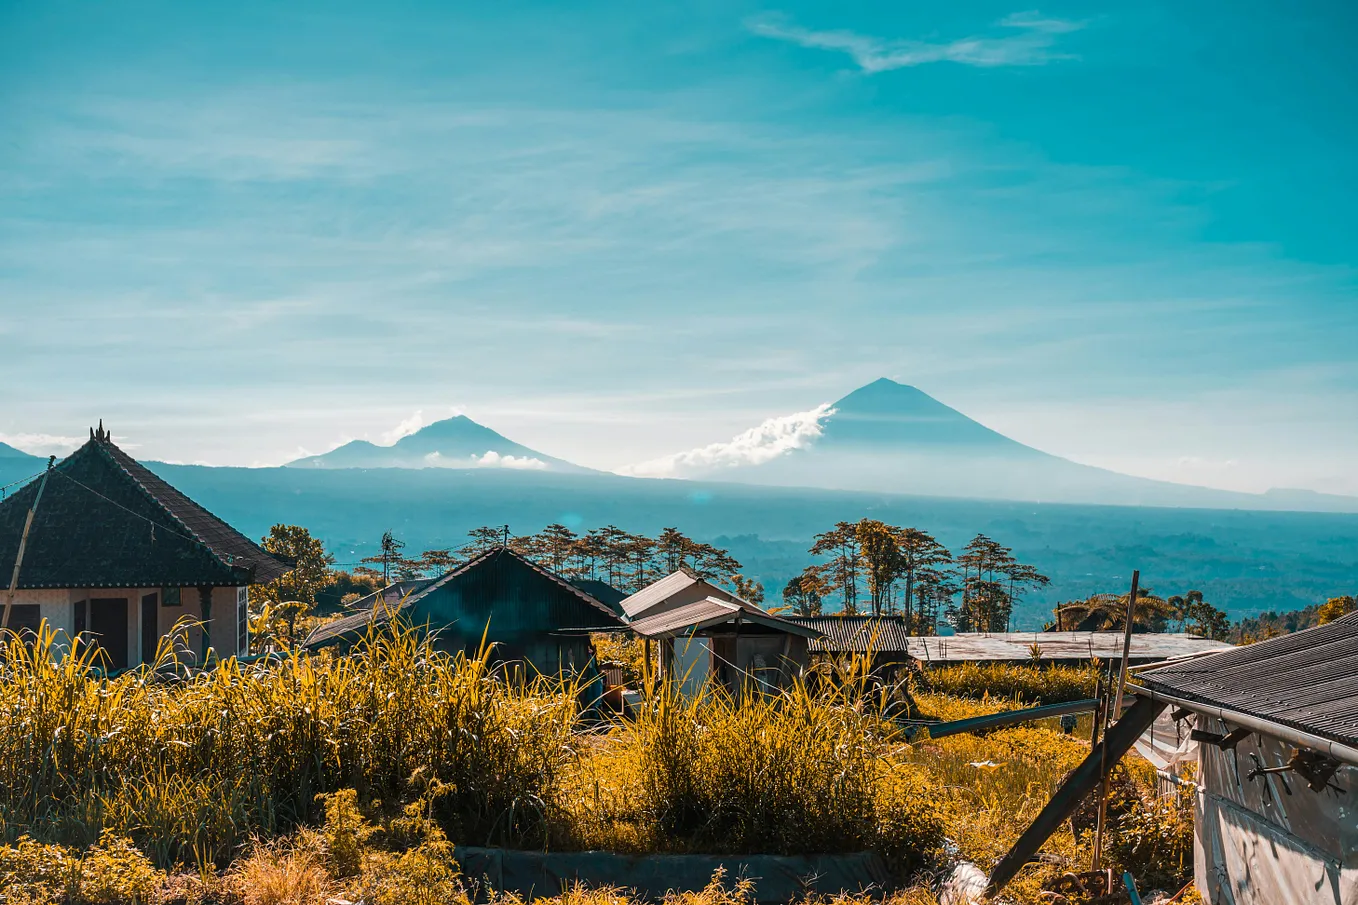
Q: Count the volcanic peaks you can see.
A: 2